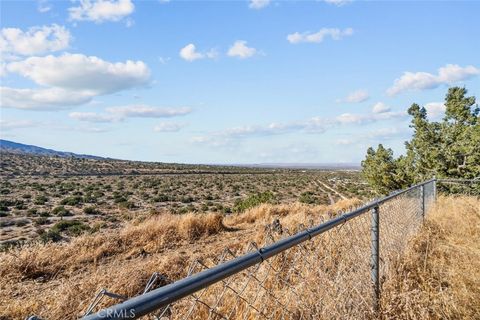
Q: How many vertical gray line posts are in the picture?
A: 3